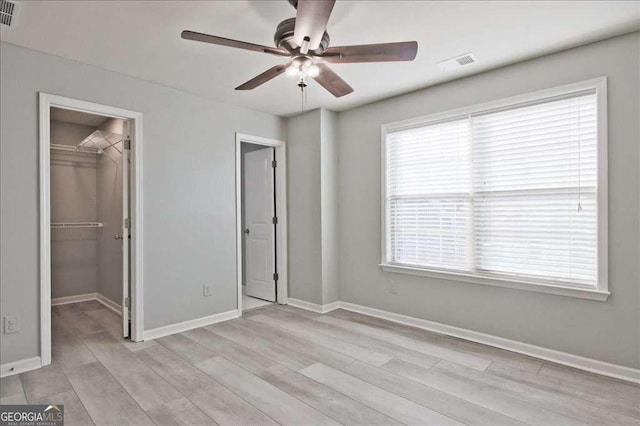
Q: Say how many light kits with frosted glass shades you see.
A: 1